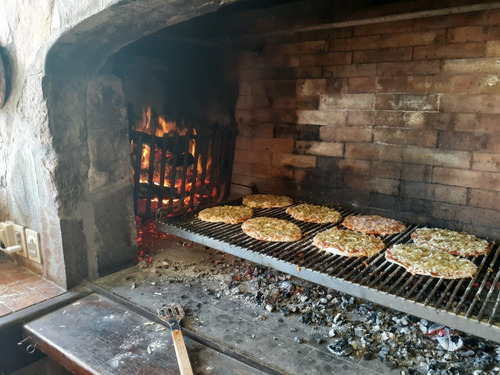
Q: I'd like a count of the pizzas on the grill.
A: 8